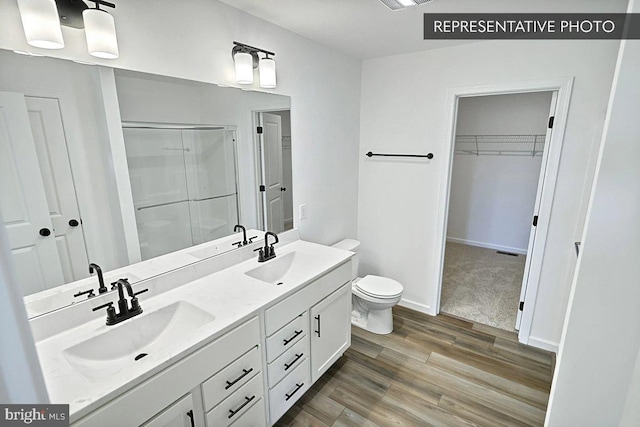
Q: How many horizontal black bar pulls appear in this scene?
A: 5